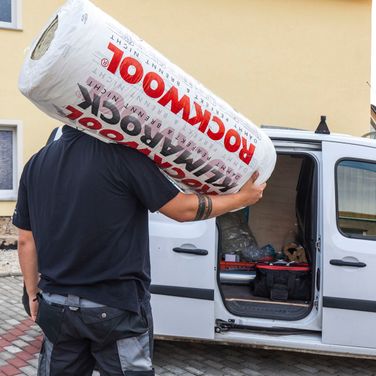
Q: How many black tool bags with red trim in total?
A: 1